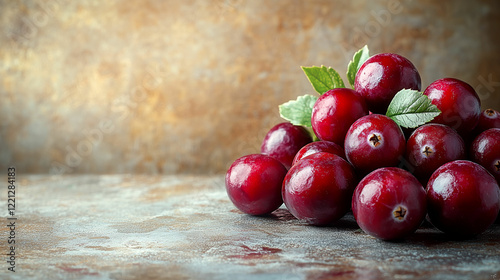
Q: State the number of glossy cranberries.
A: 13